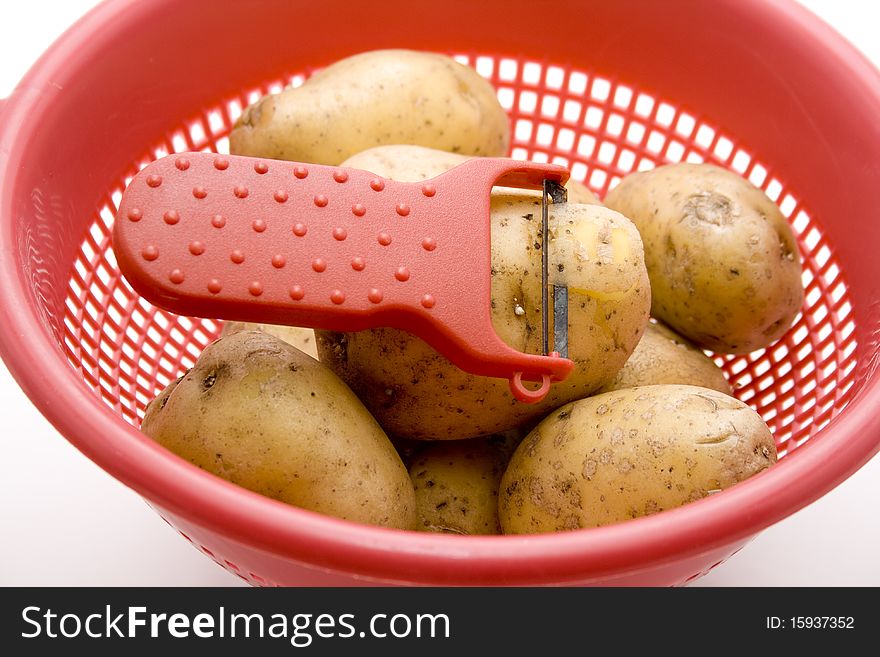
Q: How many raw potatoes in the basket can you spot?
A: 9